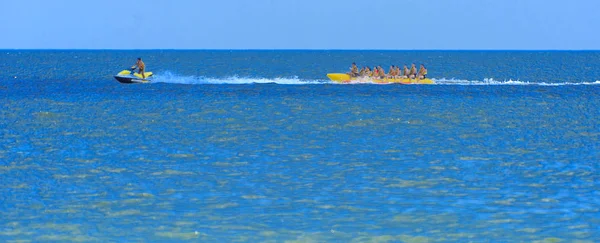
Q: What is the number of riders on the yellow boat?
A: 10